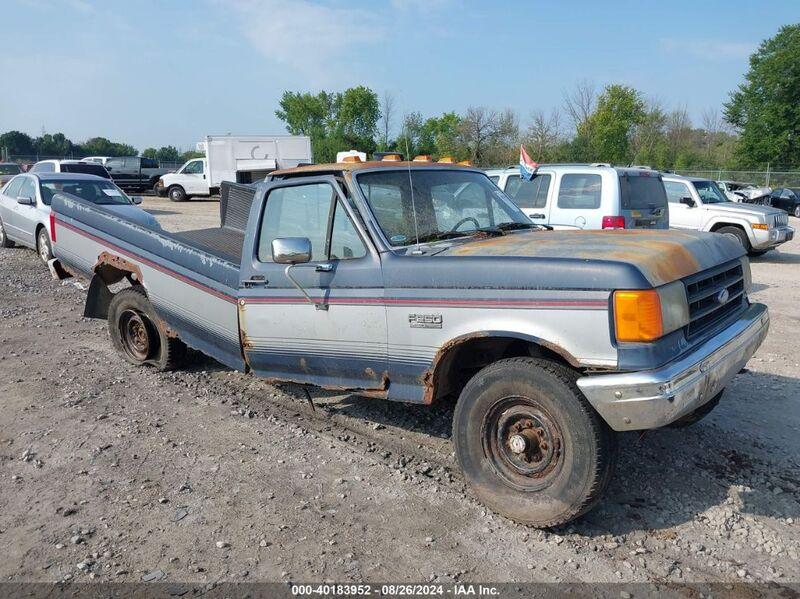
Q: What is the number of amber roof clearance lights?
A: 5